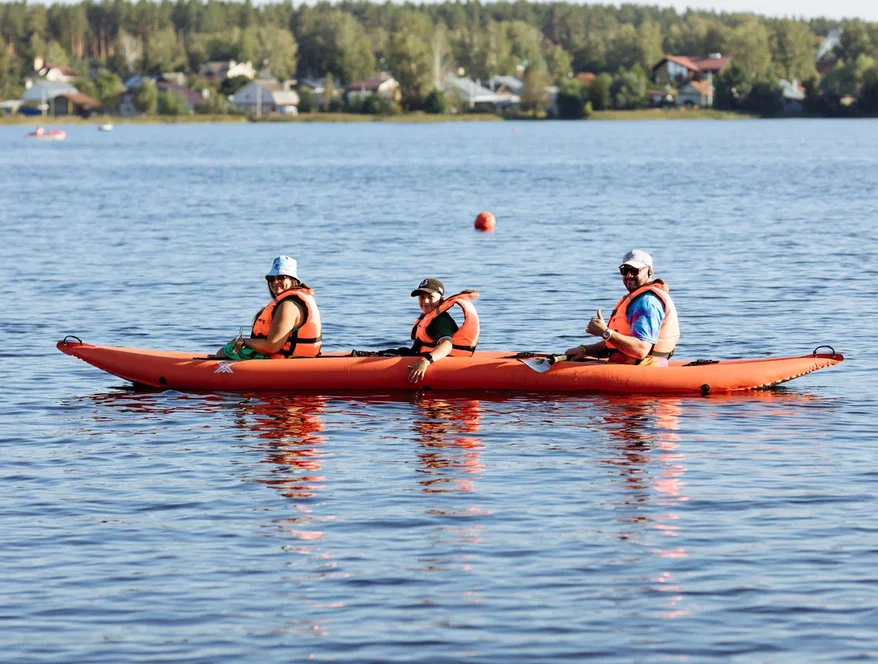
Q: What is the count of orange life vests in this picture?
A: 3